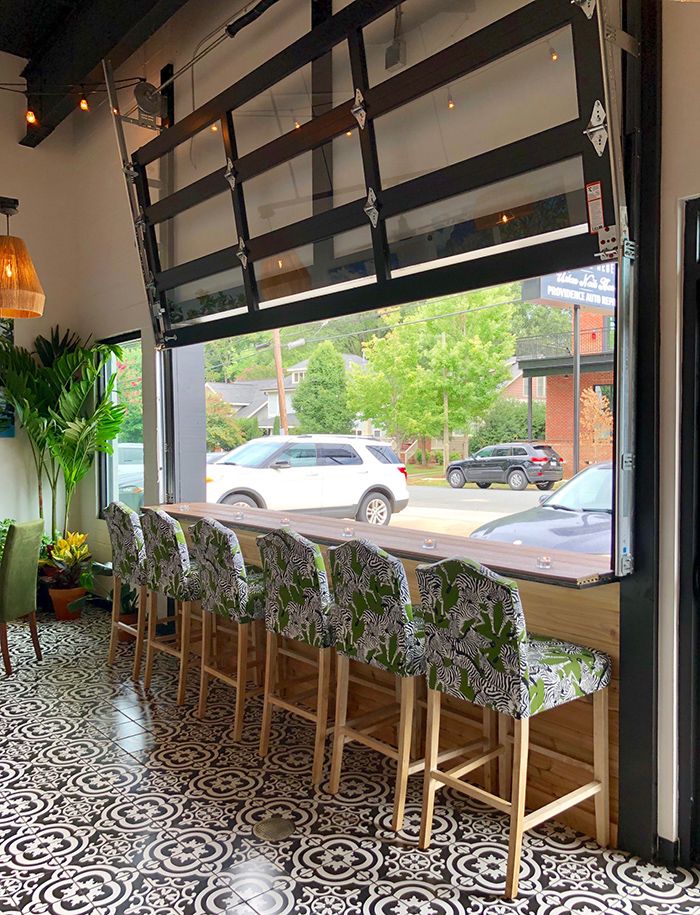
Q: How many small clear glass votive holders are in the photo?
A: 6